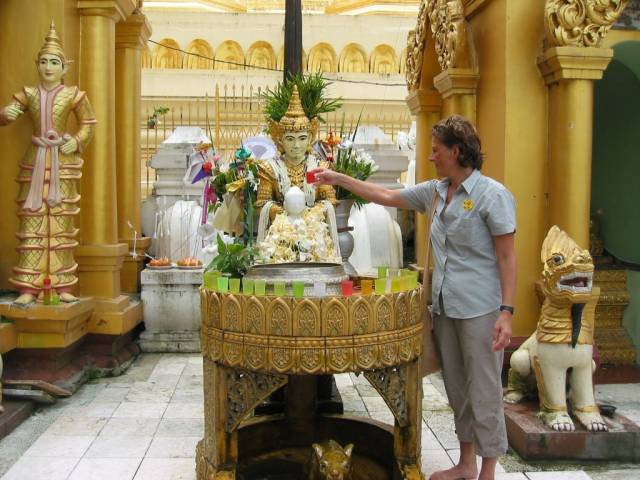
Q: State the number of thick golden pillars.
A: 5